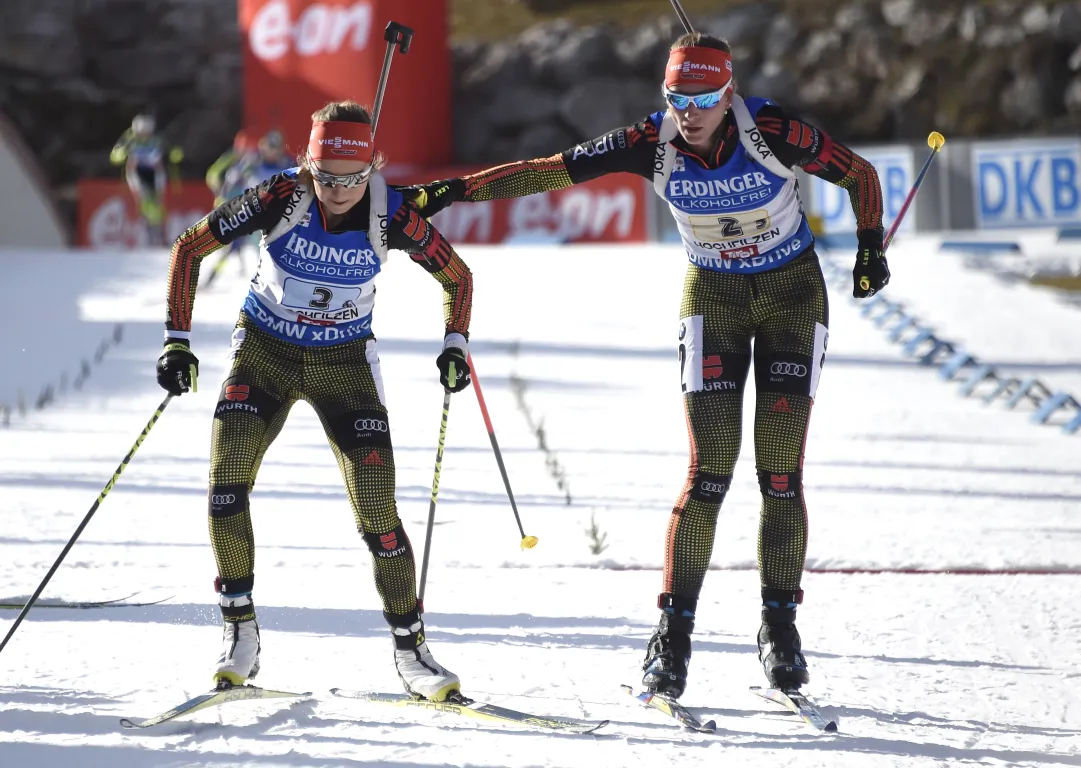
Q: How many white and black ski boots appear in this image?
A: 2